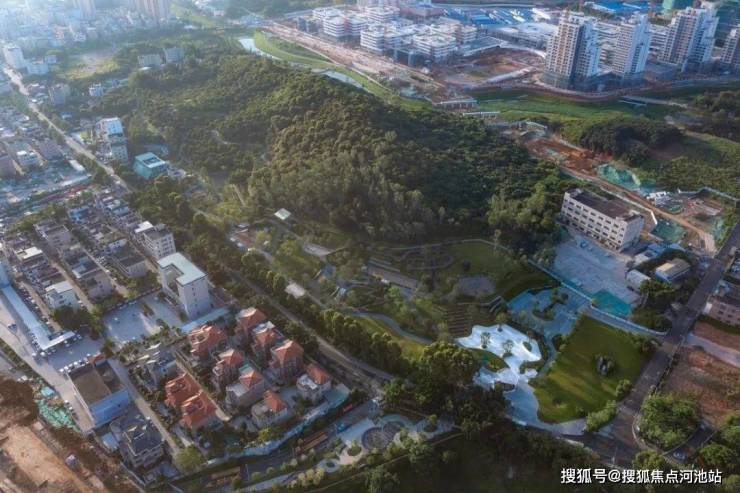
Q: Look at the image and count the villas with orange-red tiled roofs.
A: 10